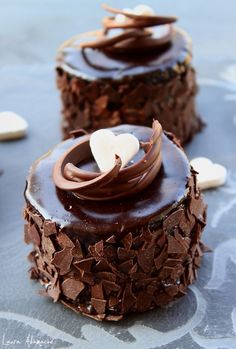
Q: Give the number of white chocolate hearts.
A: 4